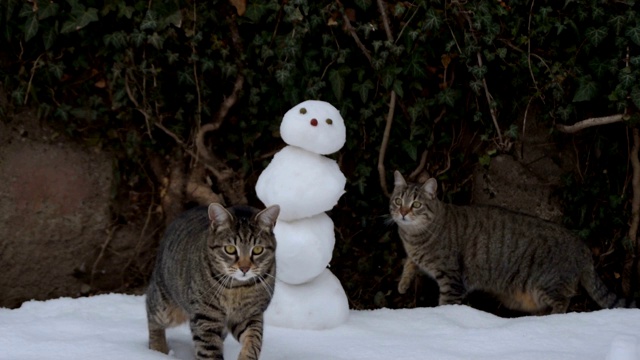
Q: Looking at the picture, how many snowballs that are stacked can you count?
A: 4